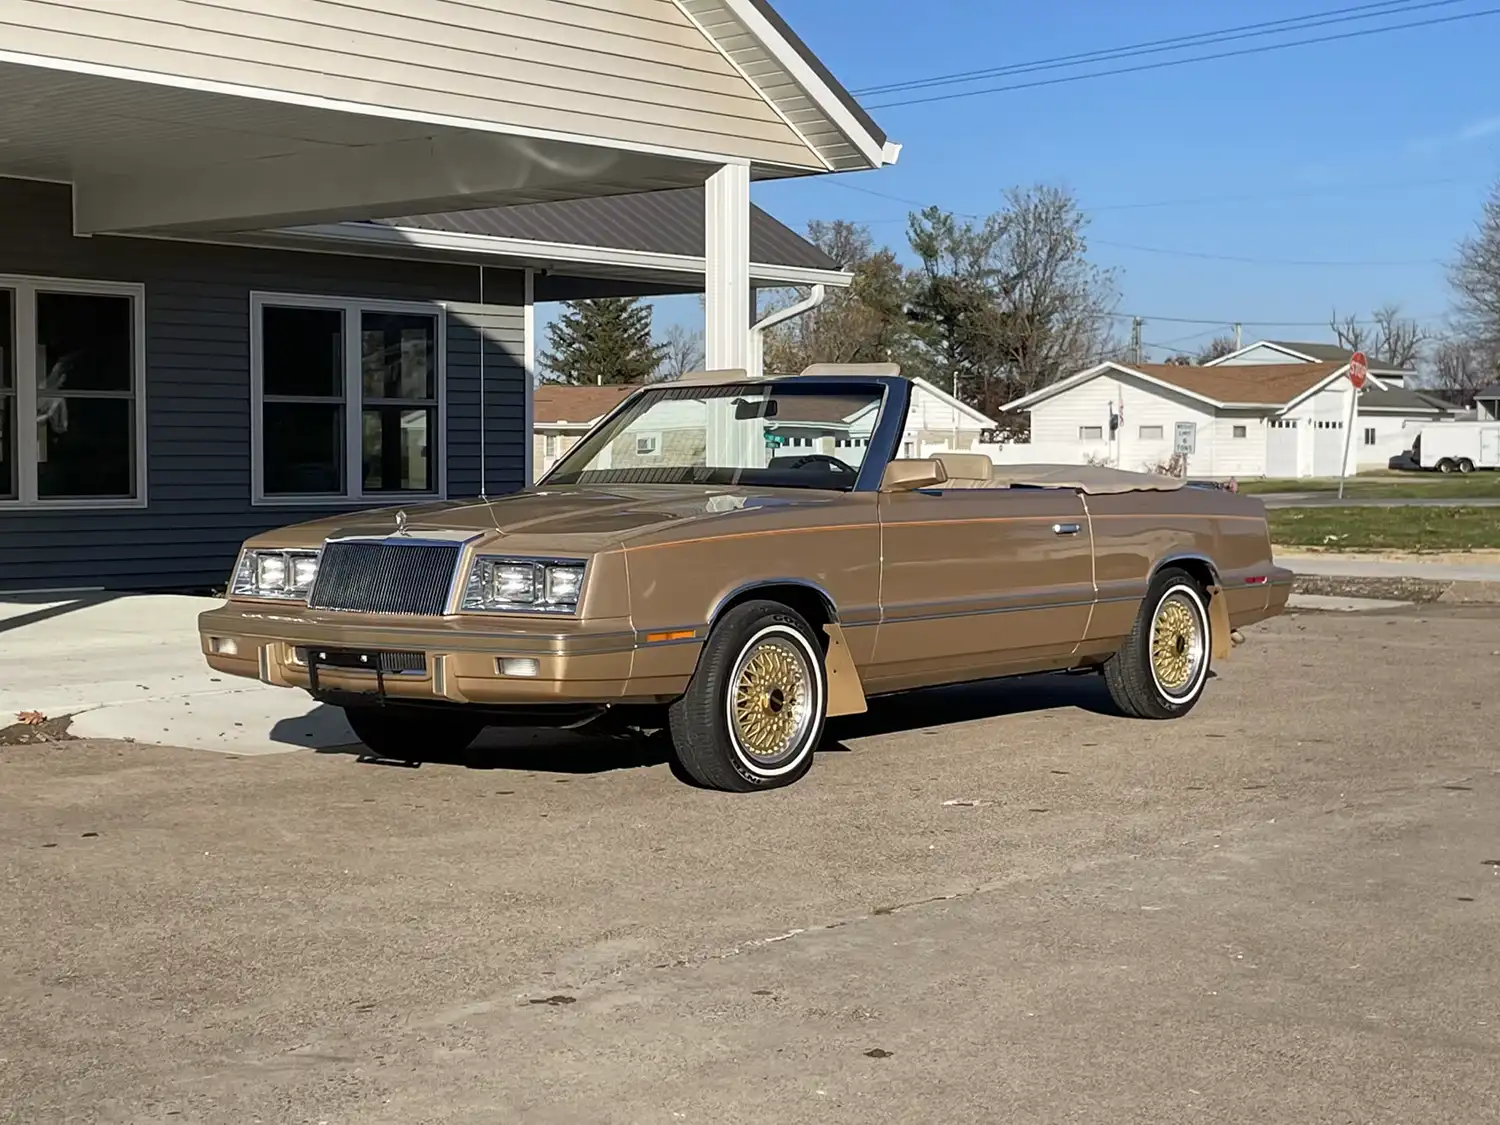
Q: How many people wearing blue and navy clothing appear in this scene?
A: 0